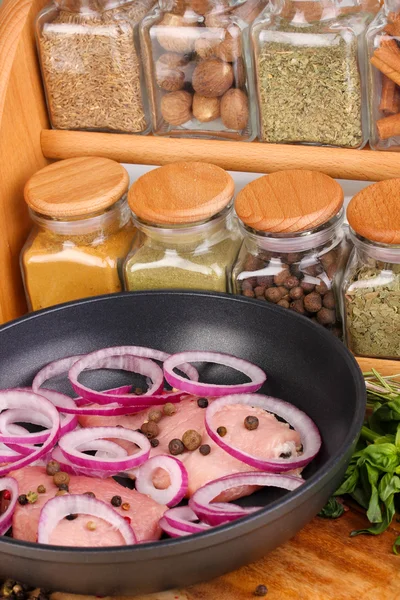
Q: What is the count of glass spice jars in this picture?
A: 8